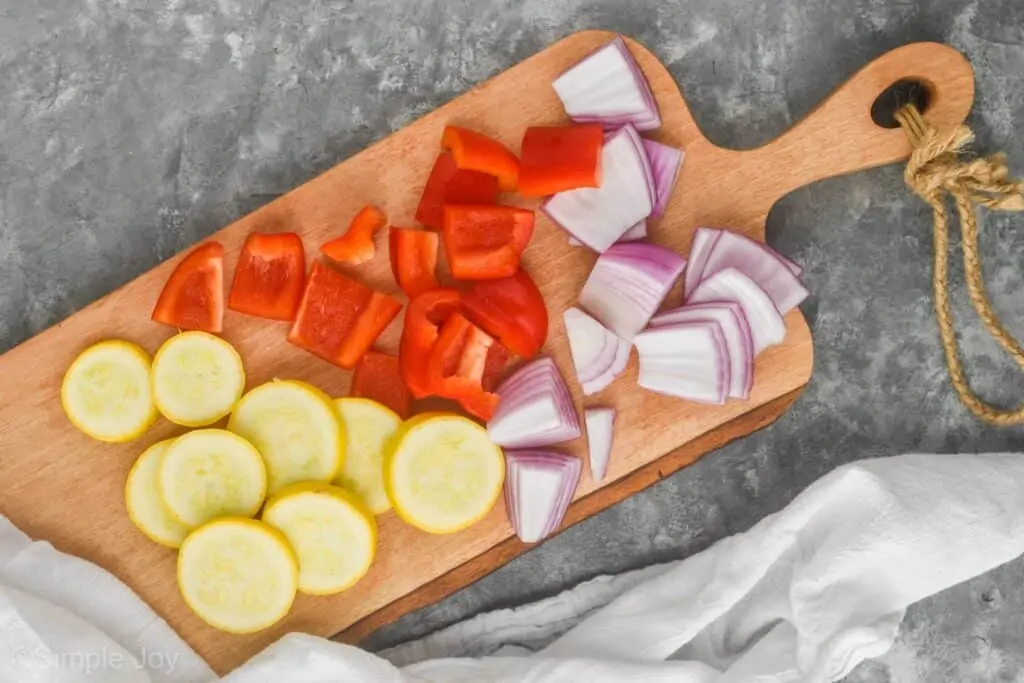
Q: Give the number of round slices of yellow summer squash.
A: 9